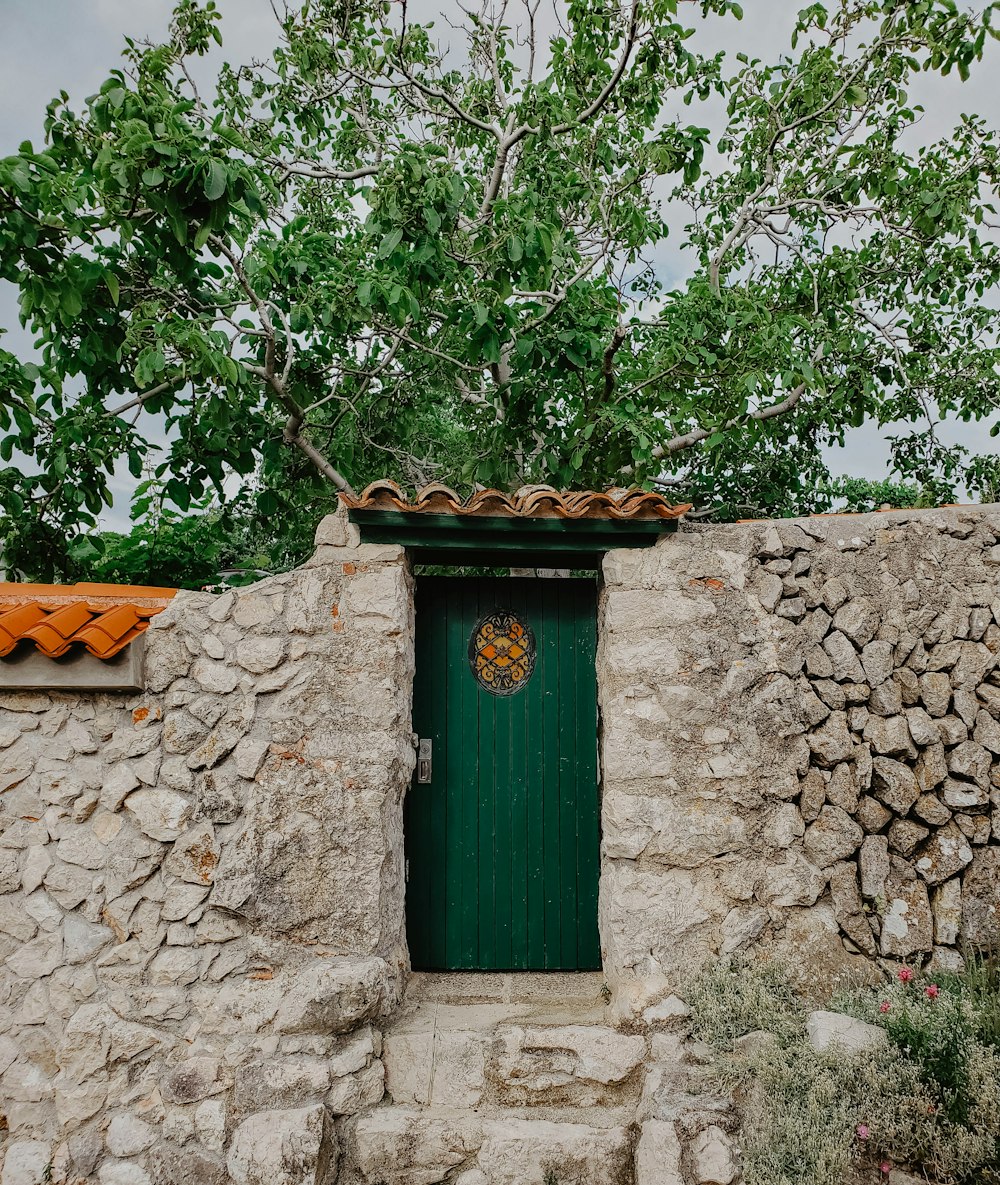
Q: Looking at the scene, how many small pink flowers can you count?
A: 5